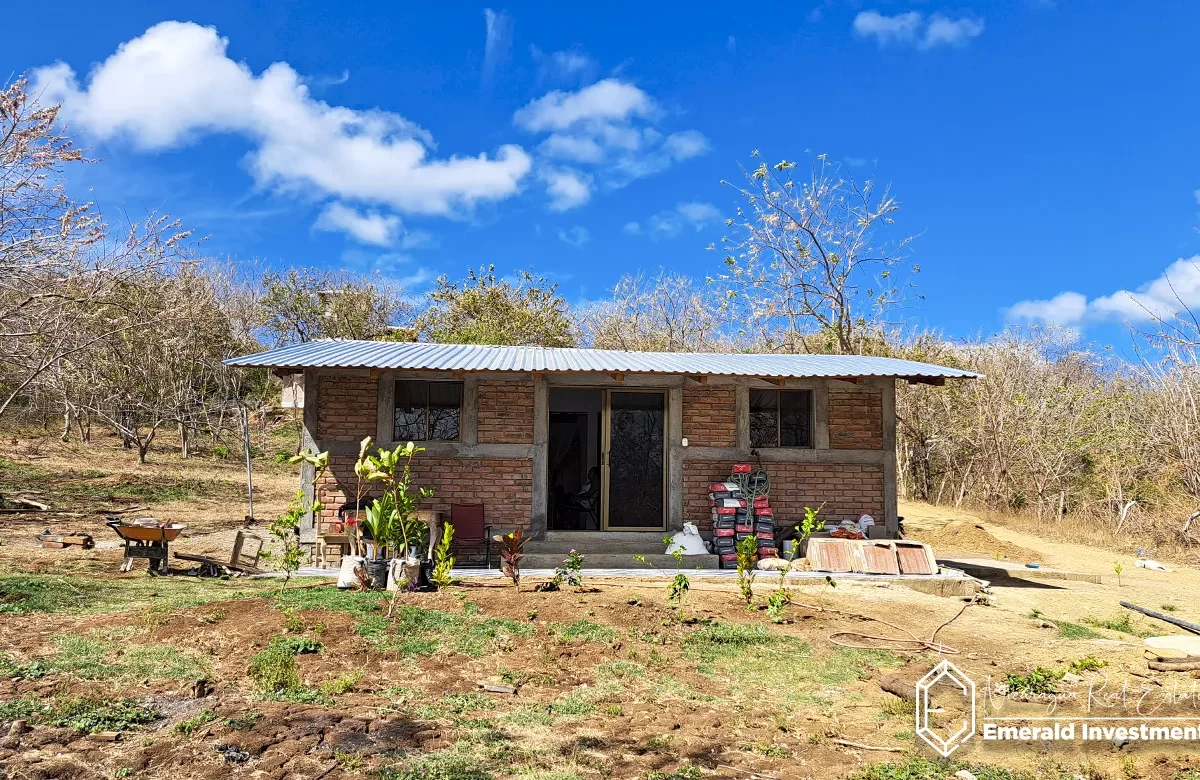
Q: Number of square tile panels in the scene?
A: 3